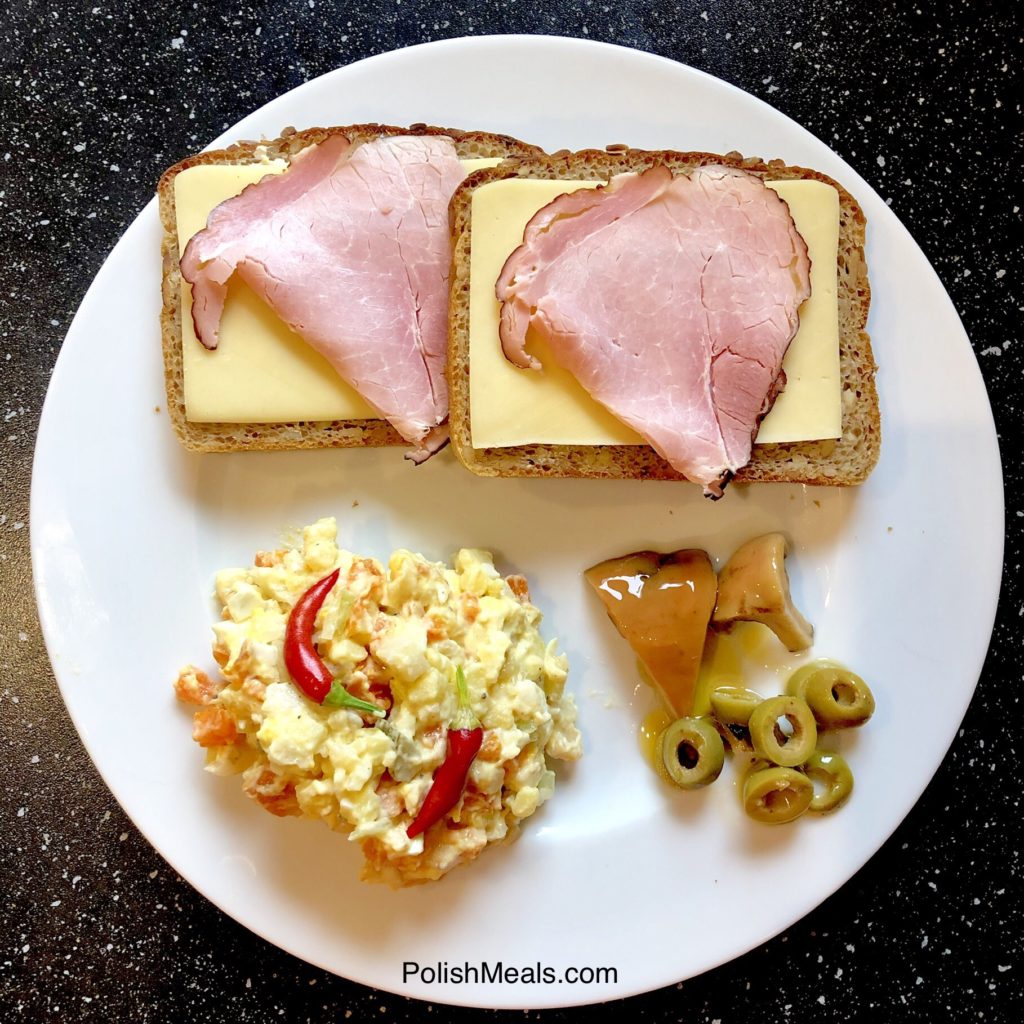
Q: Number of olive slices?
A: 7